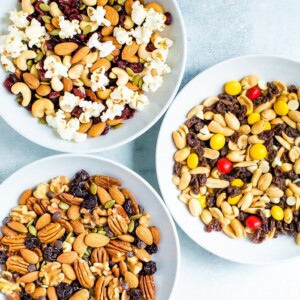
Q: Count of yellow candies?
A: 11